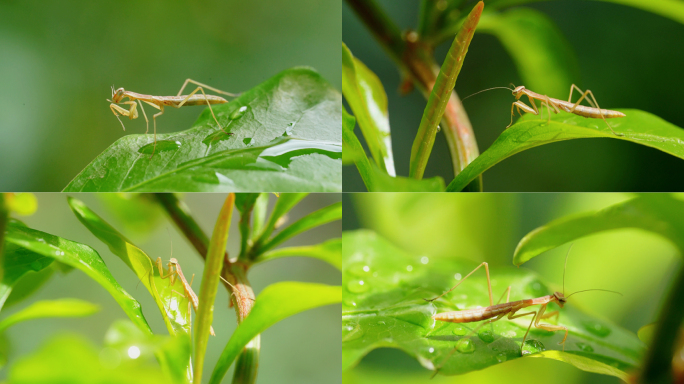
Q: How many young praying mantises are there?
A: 4